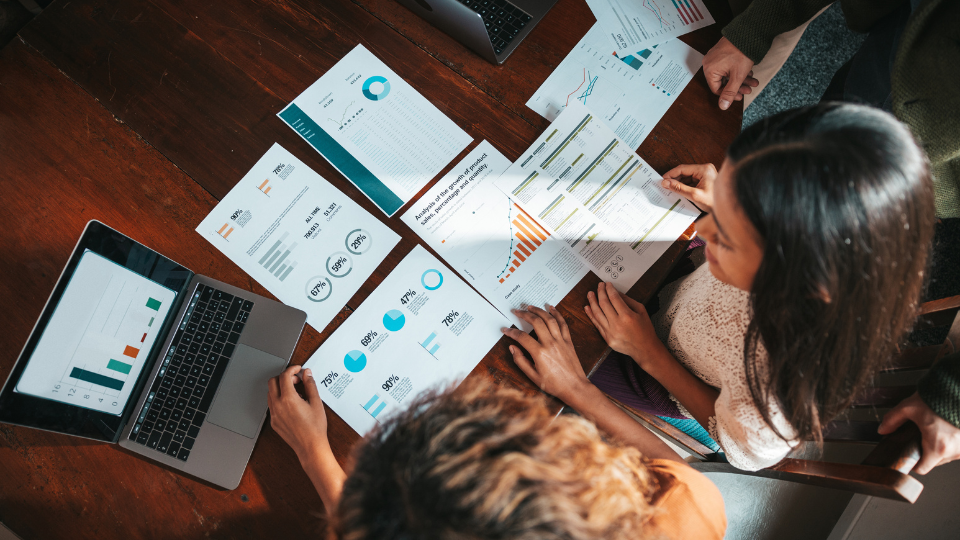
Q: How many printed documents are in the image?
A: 7